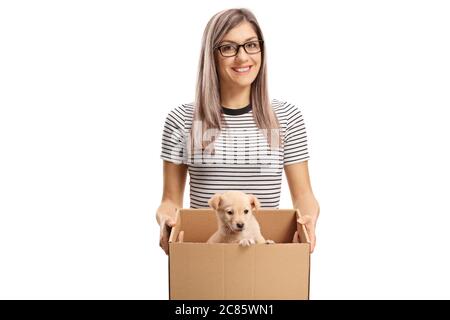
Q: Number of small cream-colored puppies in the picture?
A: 1